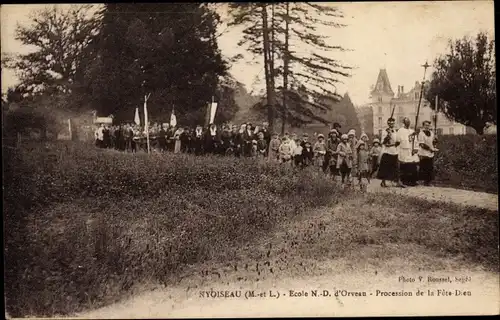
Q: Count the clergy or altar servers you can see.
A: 3